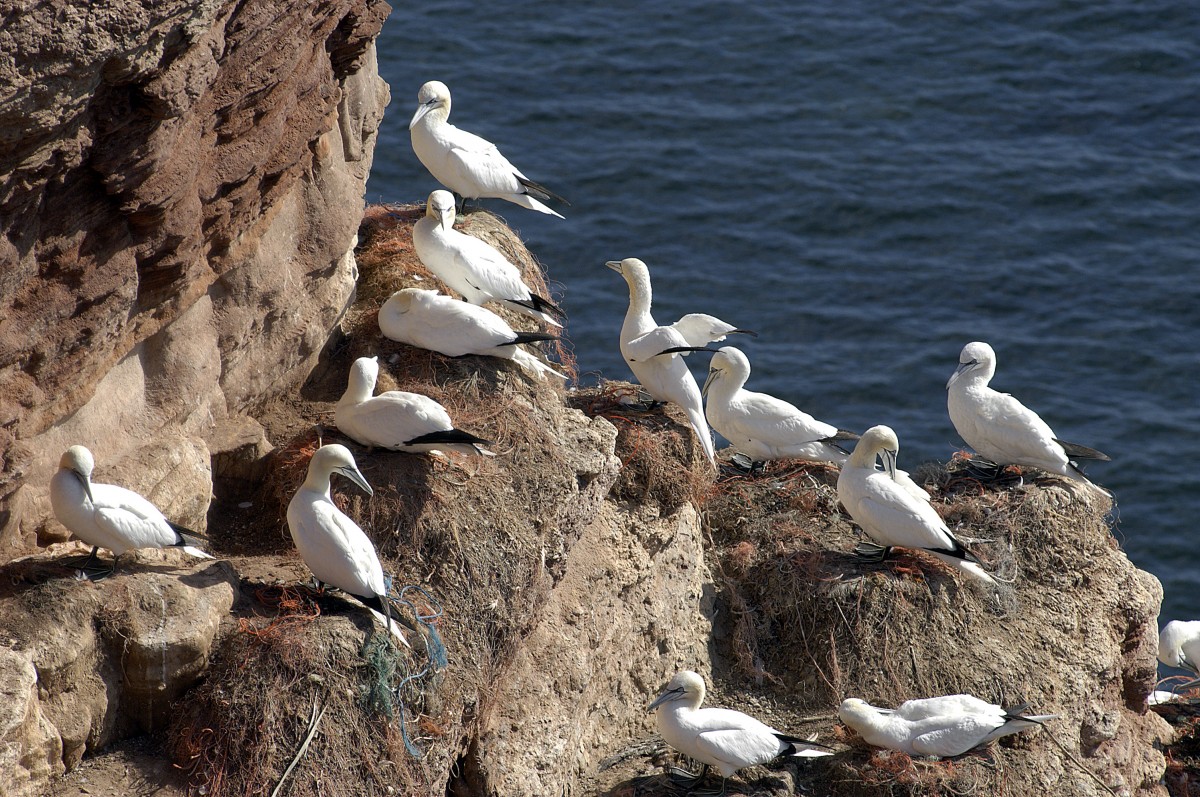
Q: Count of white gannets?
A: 13